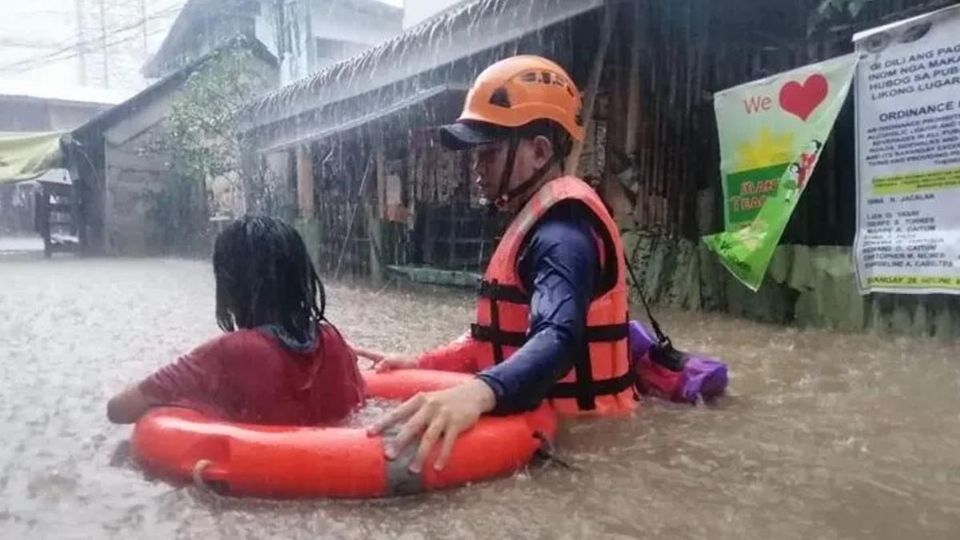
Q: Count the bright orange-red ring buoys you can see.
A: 1